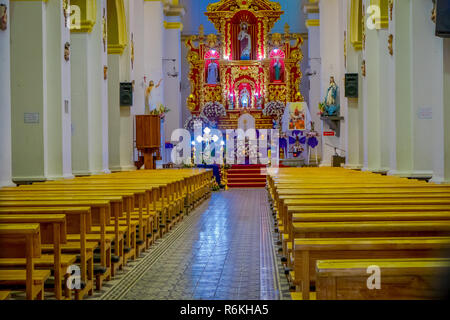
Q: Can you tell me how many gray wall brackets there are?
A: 1